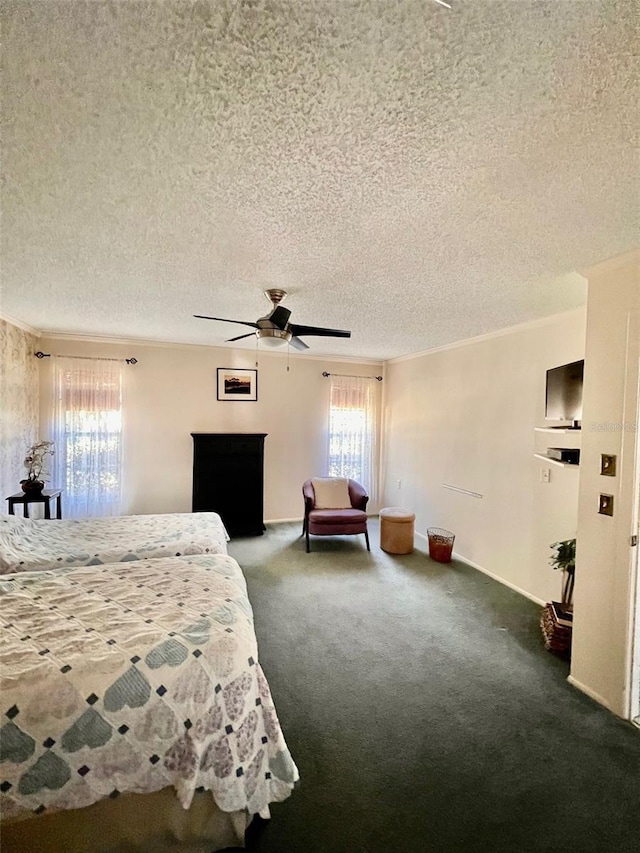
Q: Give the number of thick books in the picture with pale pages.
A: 1